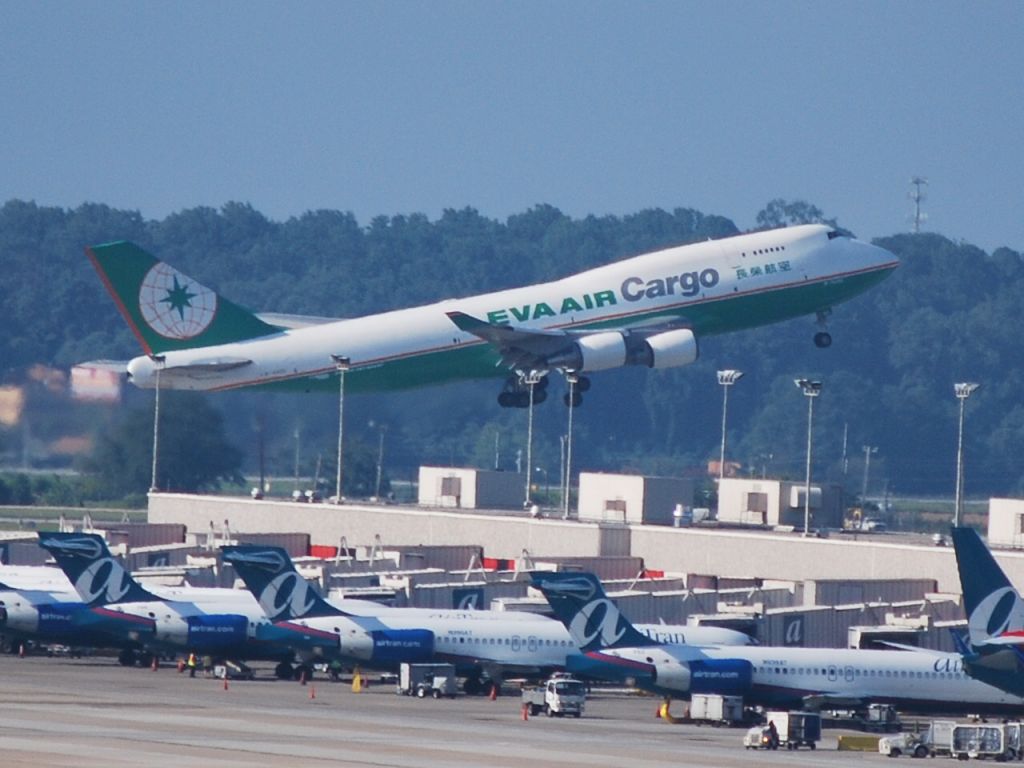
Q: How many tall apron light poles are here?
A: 7